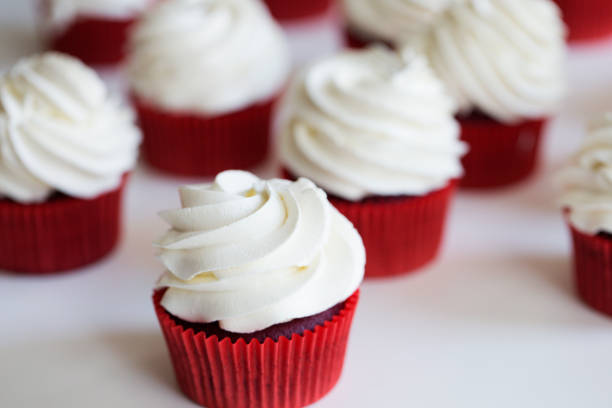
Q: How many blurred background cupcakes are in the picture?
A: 9